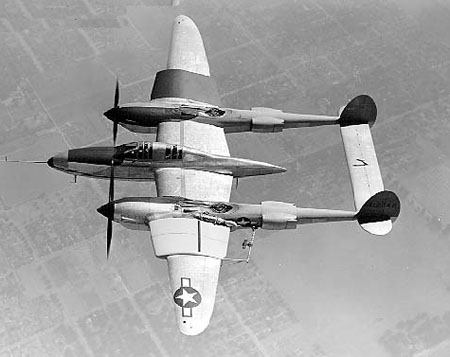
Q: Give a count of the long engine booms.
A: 2